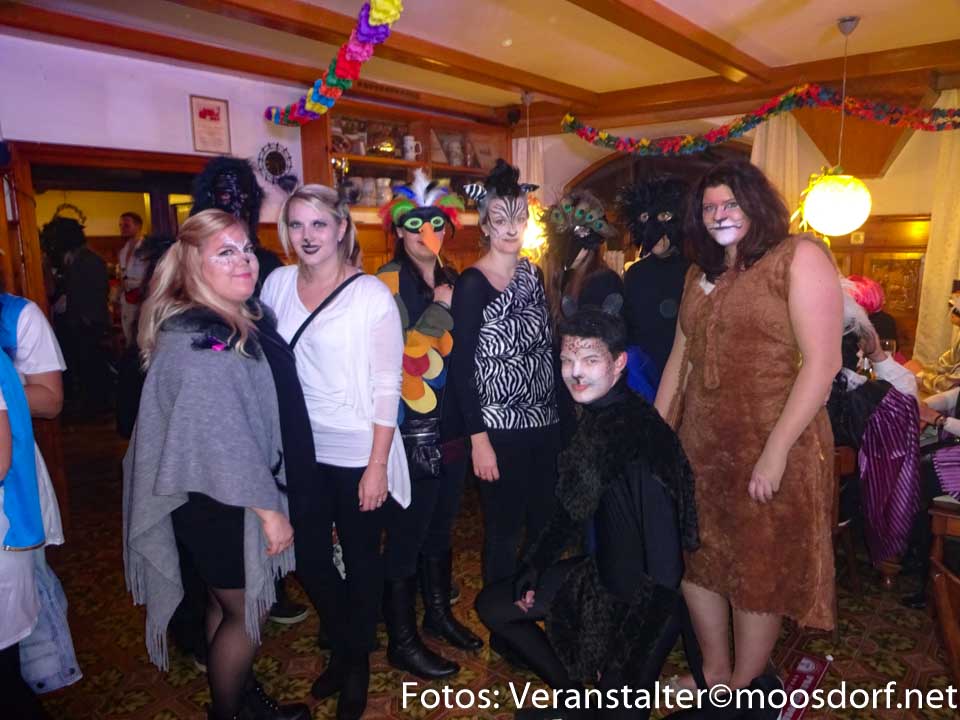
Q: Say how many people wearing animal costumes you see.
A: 9